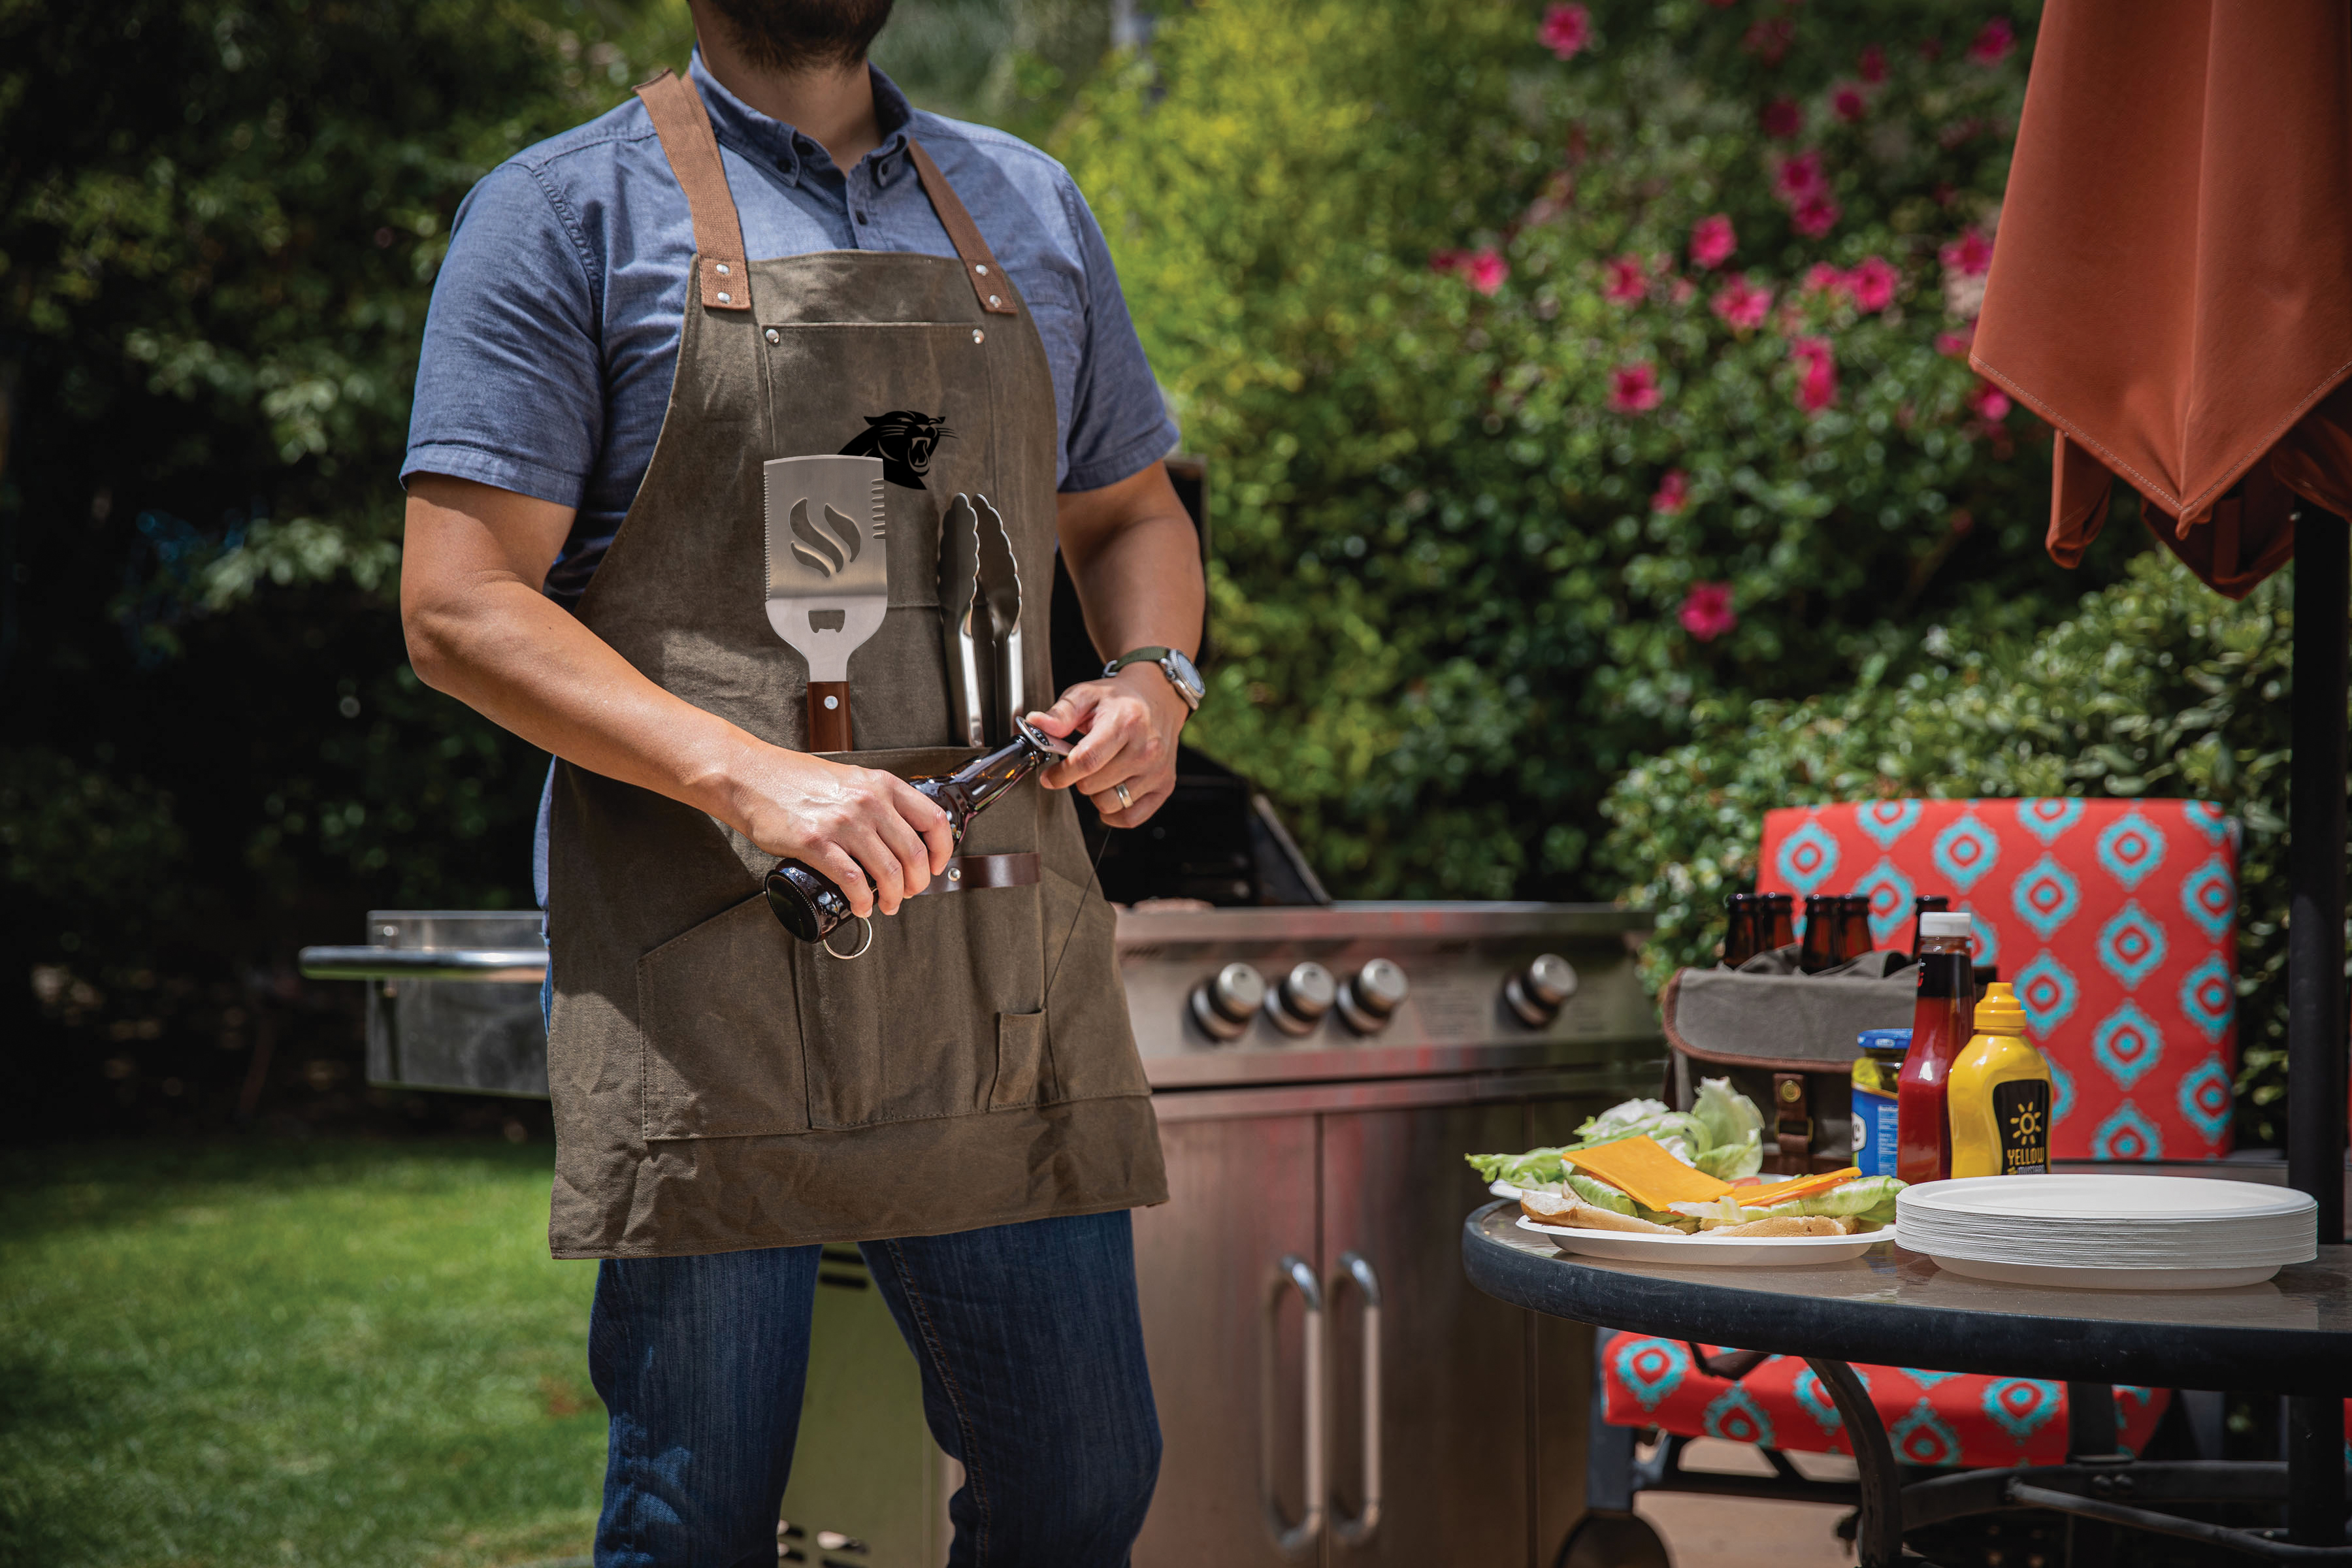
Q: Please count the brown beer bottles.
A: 6